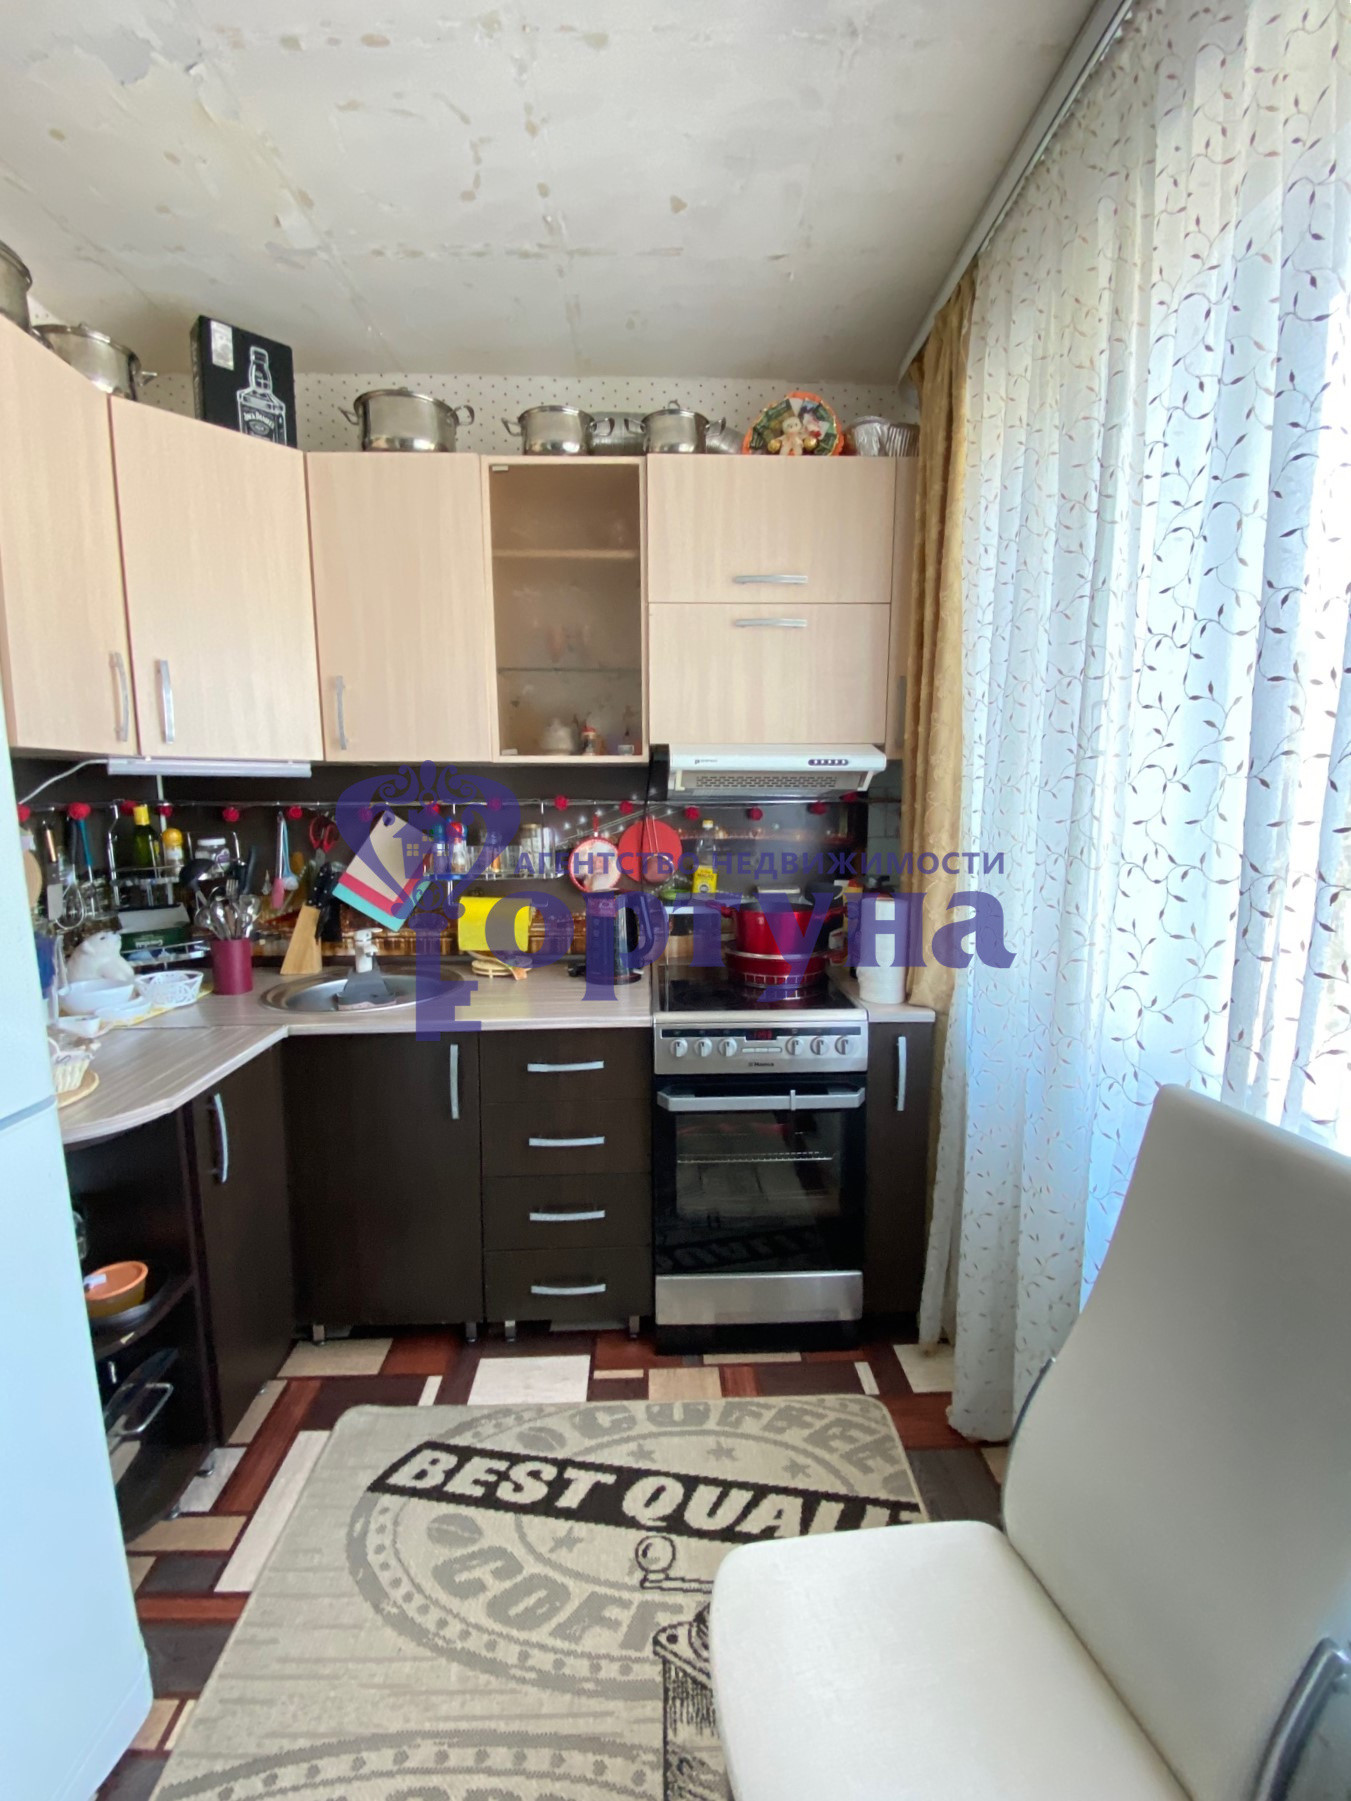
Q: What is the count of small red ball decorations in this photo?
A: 15